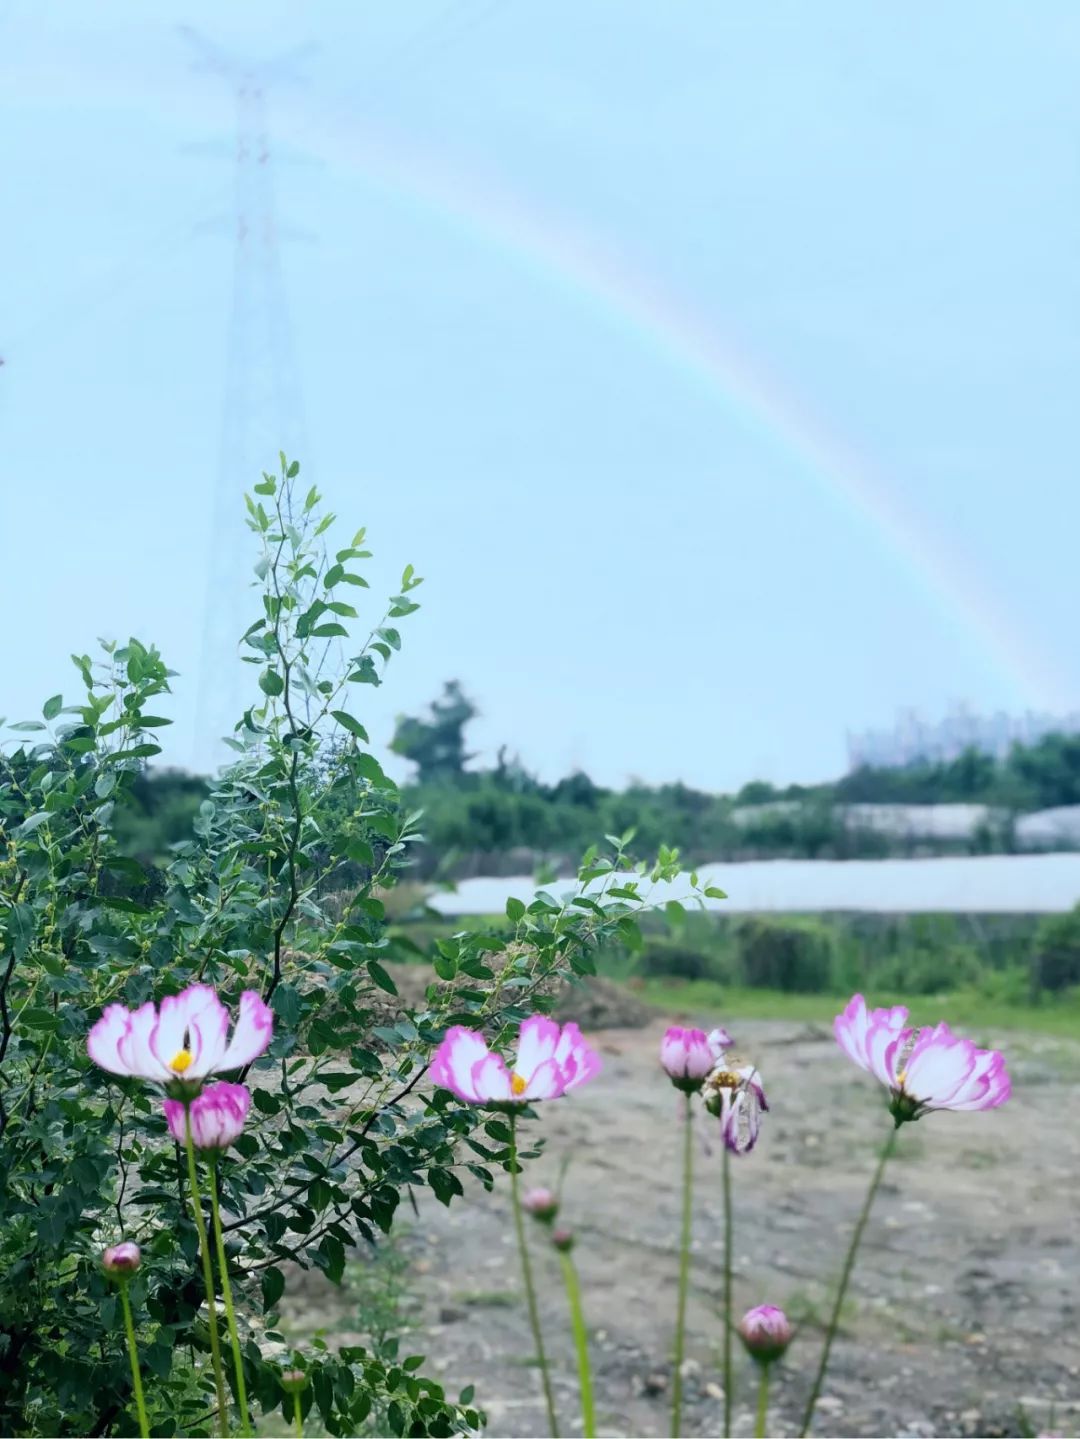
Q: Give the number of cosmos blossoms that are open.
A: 3